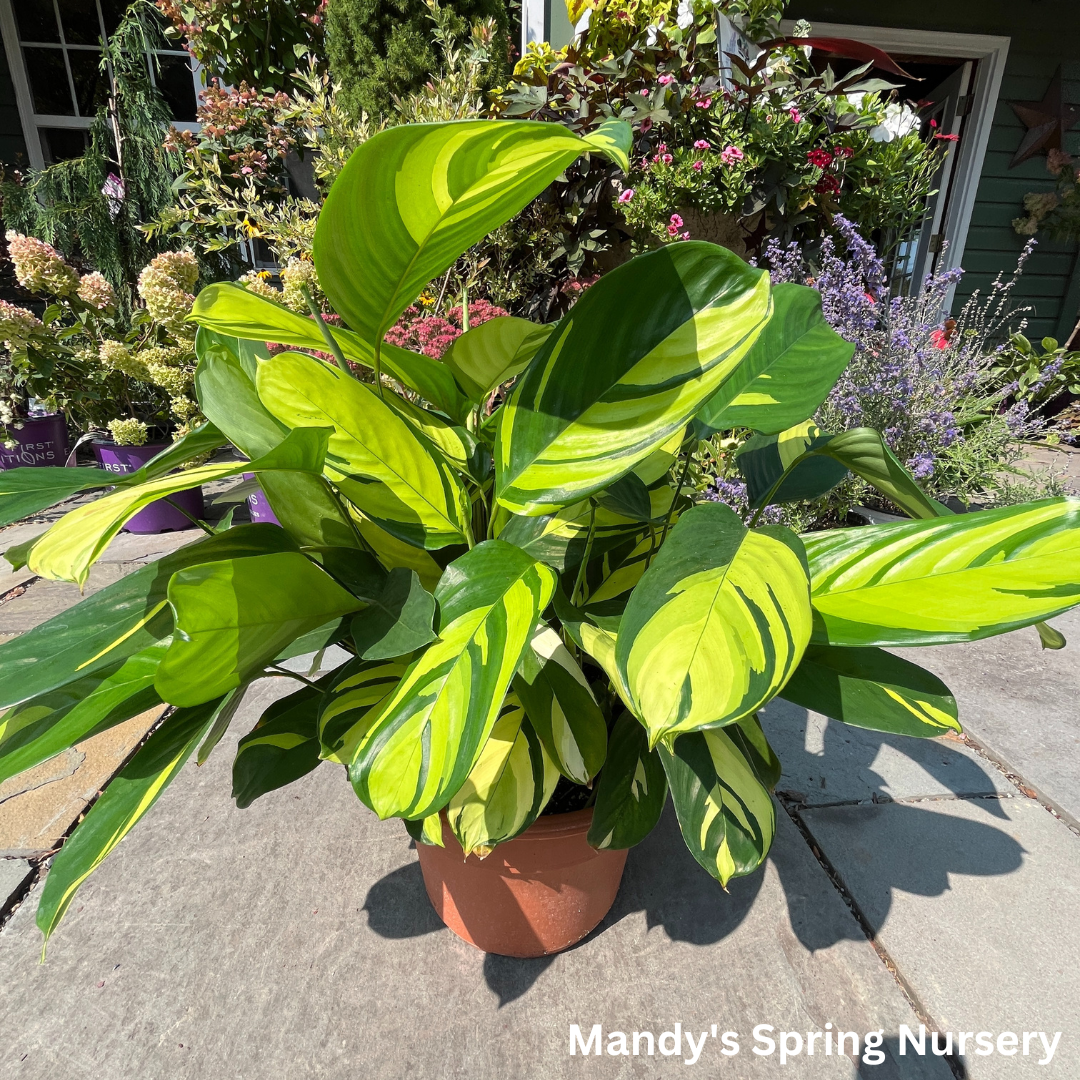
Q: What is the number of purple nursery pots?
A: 3